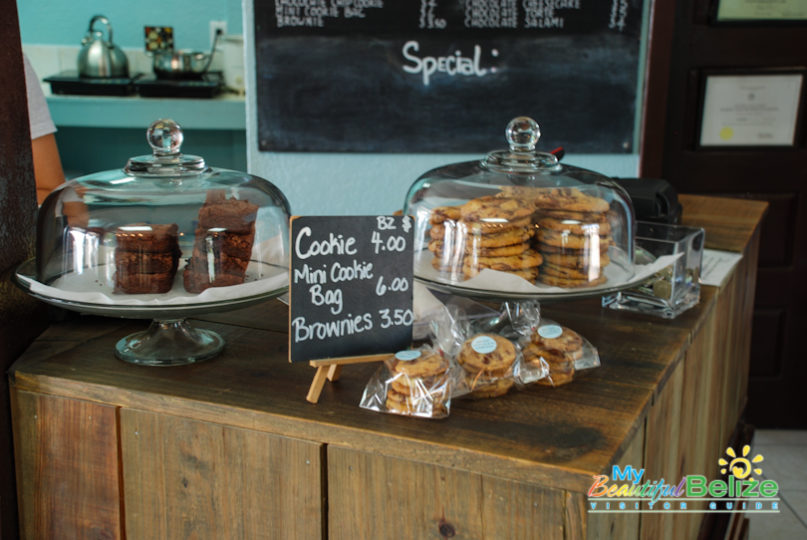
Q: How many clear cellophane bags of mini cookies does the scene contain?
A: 3